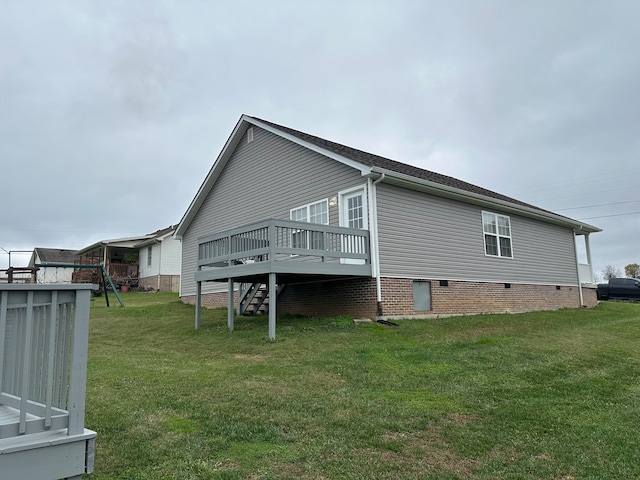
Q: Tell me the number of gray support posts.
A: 3